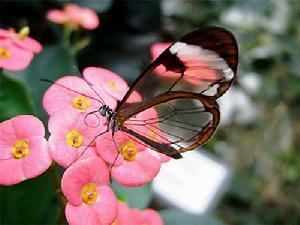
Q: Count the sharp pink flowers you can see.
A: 5